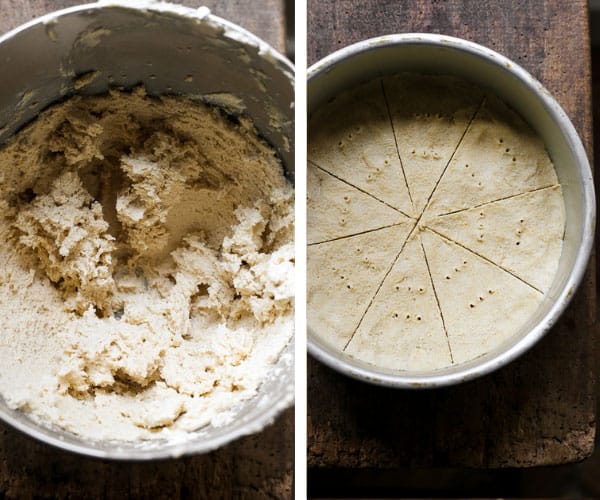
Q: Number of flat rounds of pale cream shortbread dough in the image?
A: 1